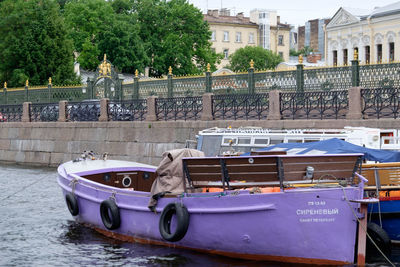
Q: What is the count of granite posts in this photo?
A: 7